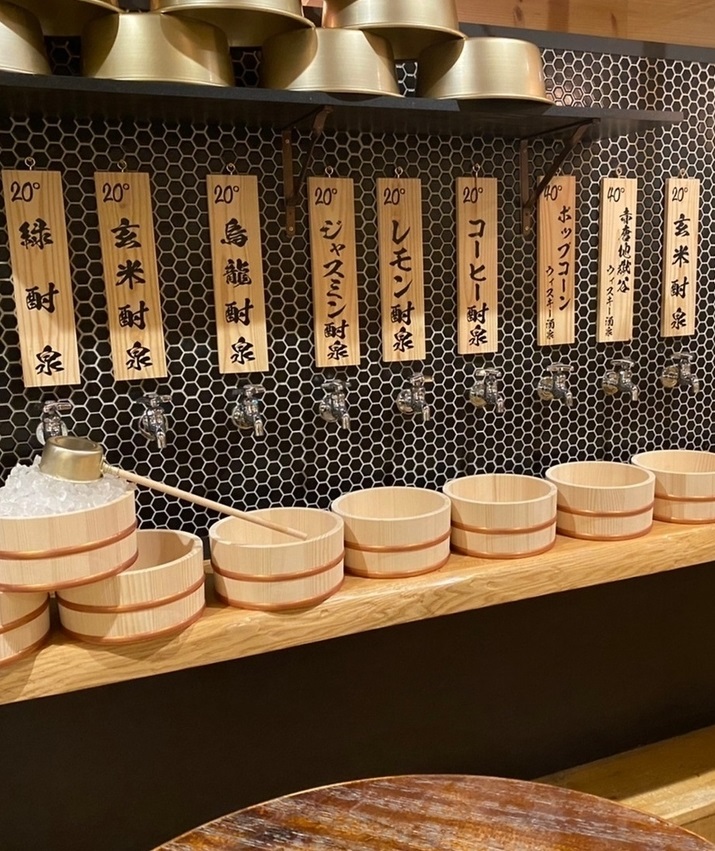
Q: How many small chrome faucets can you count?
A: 9